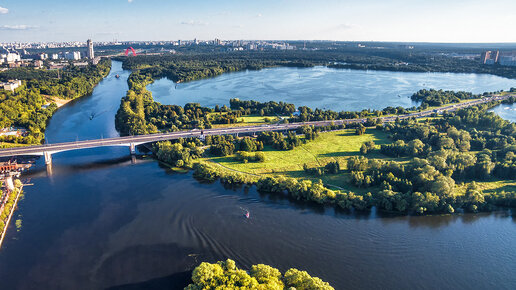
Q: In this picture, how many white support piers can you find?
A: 2